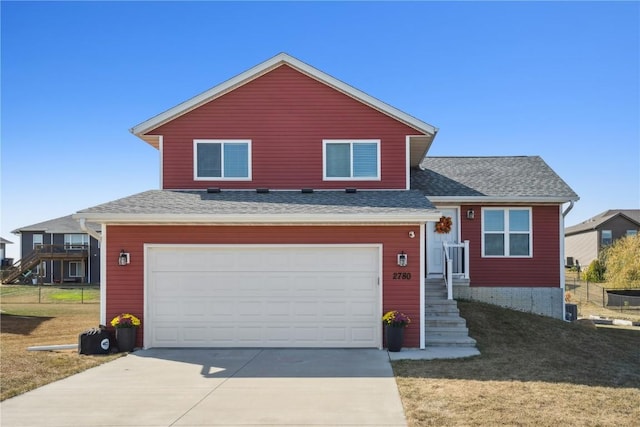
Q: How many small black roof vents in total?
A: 4